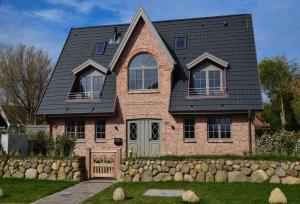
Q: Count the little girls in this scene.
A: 0